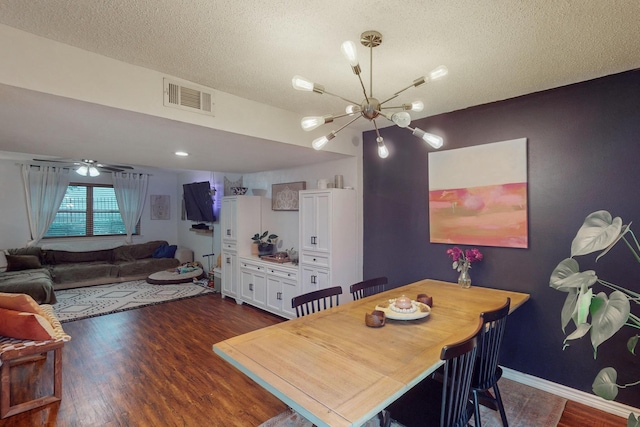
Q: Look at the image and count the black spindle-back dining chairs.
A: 4